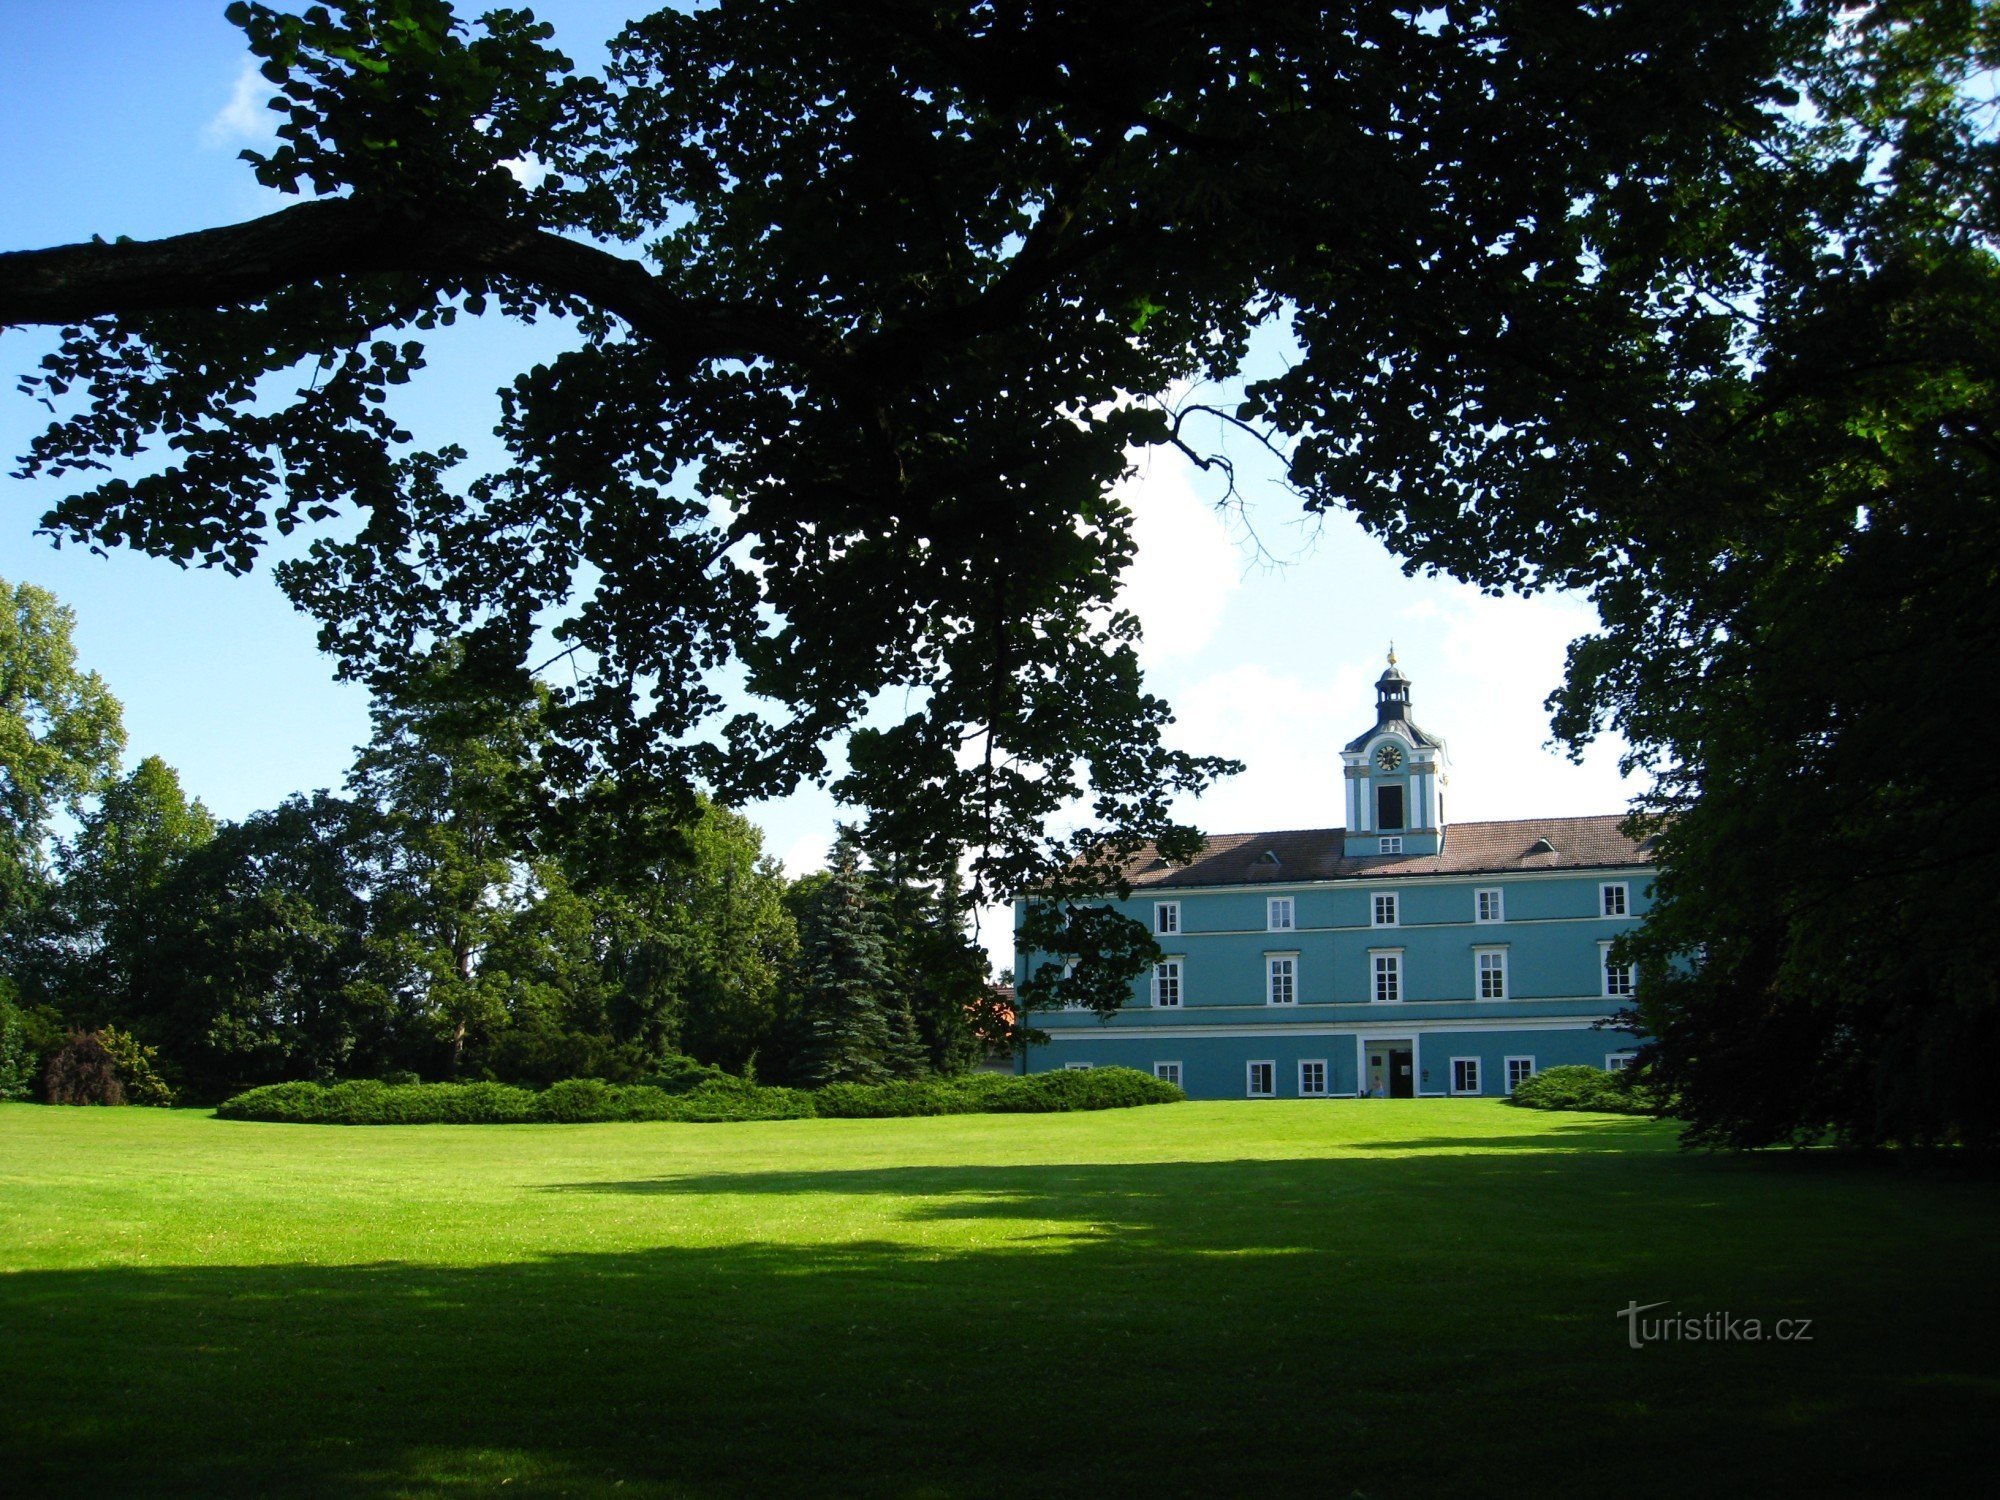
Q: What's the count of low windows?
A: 7